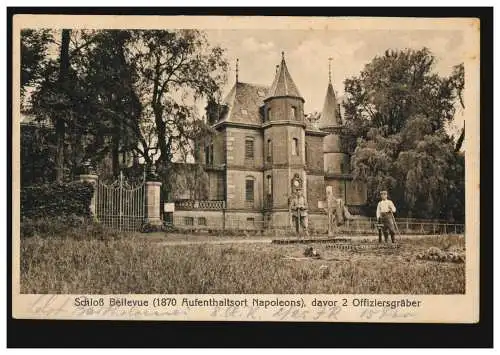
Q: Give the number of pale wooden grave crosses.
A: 1